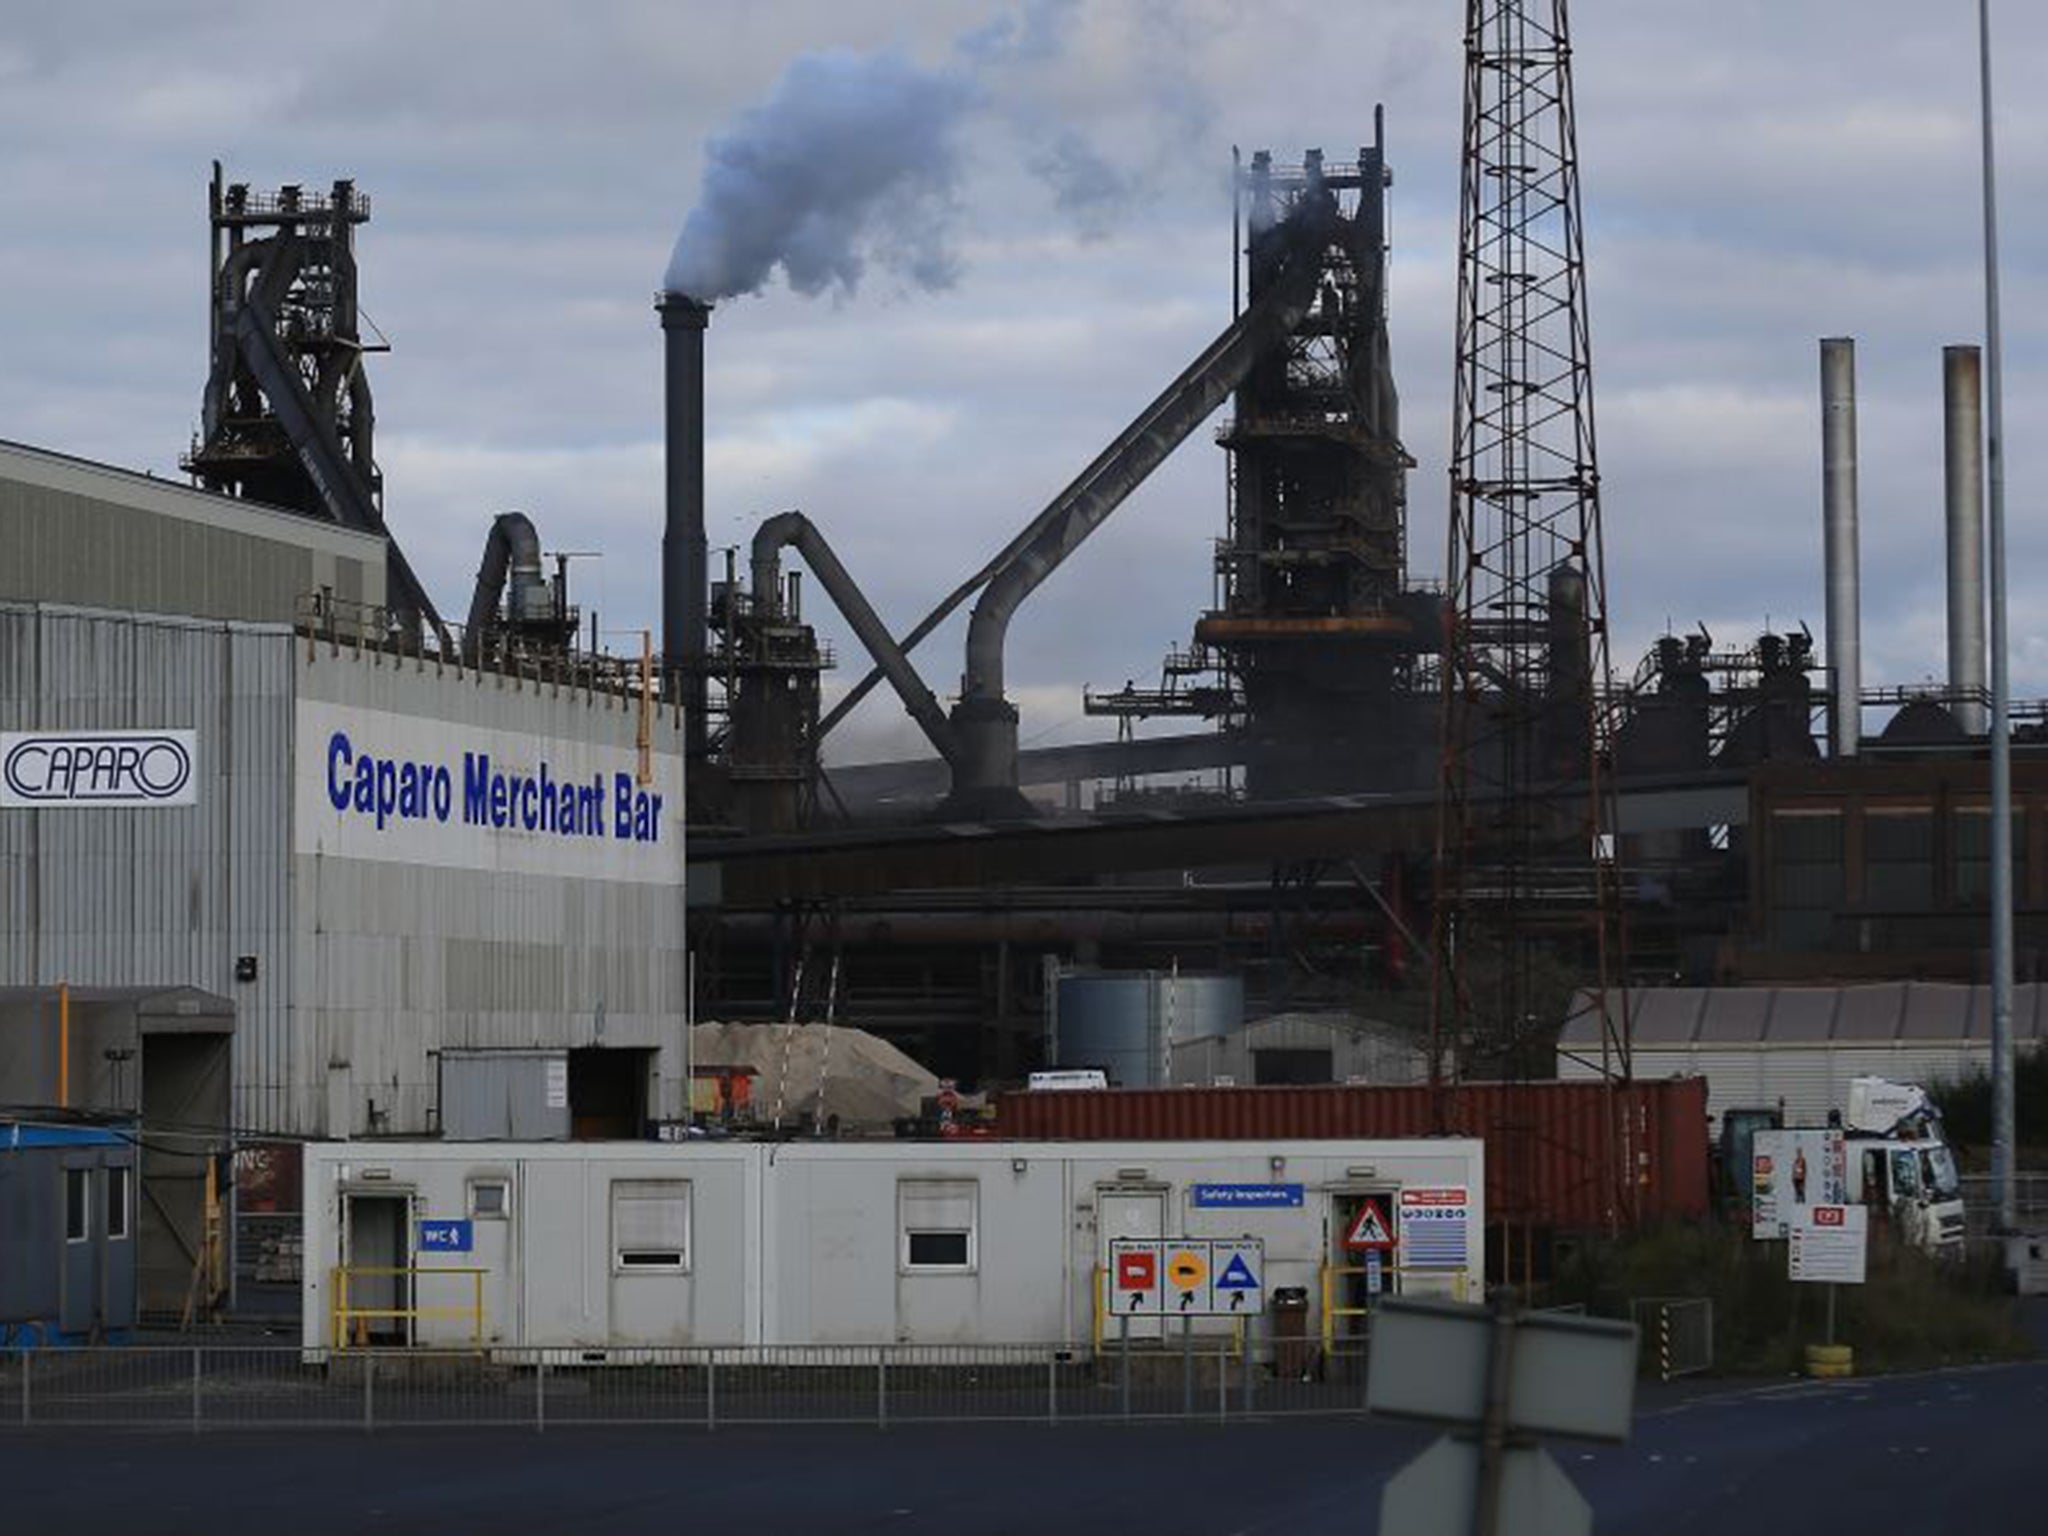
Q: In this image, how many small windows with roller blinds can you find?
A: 2